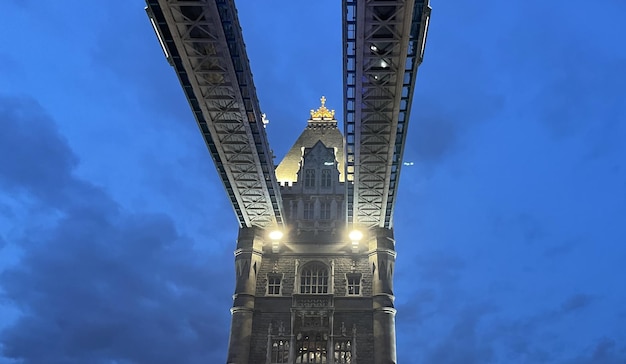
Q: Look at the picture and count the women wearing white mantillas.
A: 0